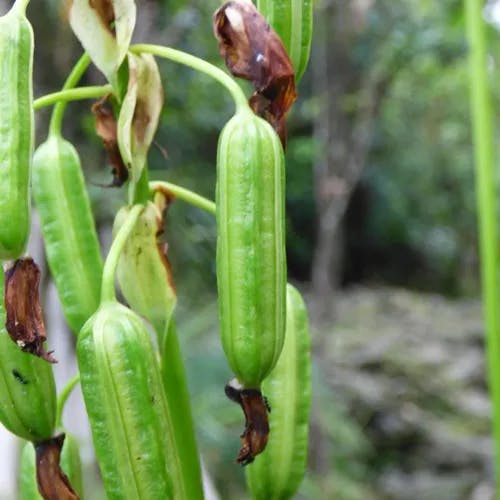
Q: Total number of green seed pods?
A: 8